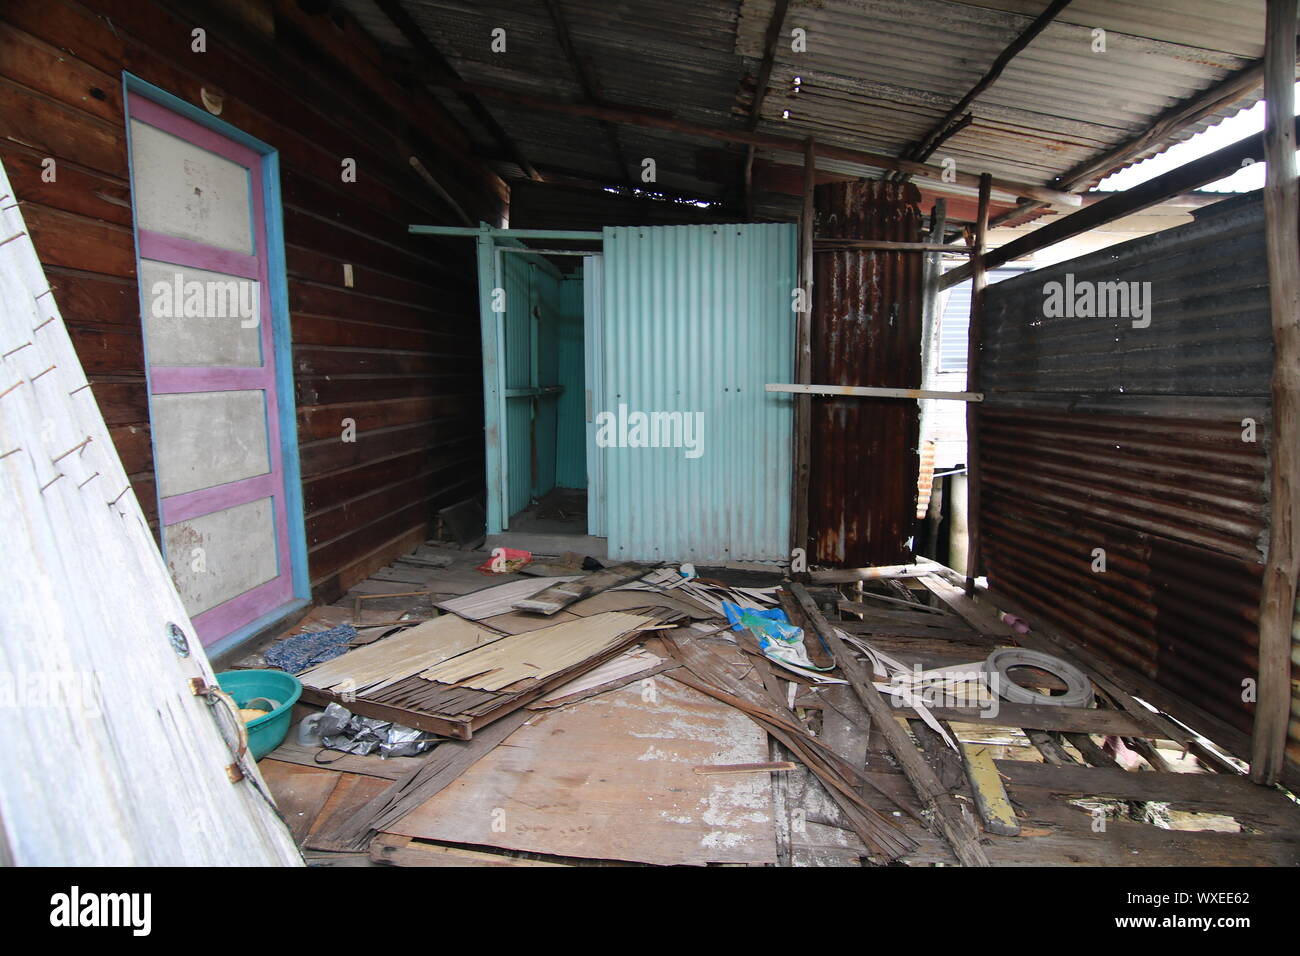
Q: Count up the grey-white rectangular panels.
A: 4